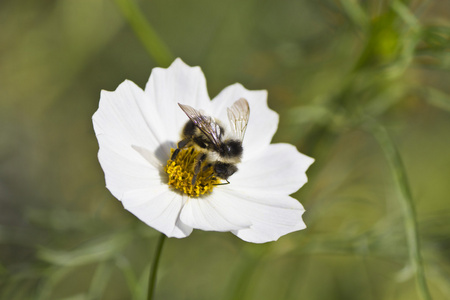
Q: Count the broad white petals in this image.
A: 8